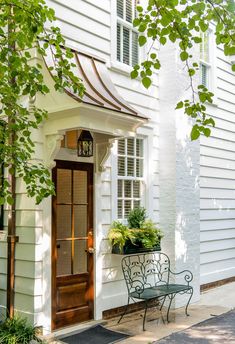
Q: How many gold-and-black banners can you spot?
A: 0